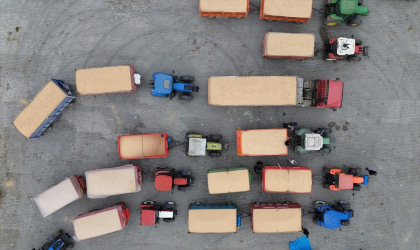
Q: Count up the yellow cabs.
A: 0